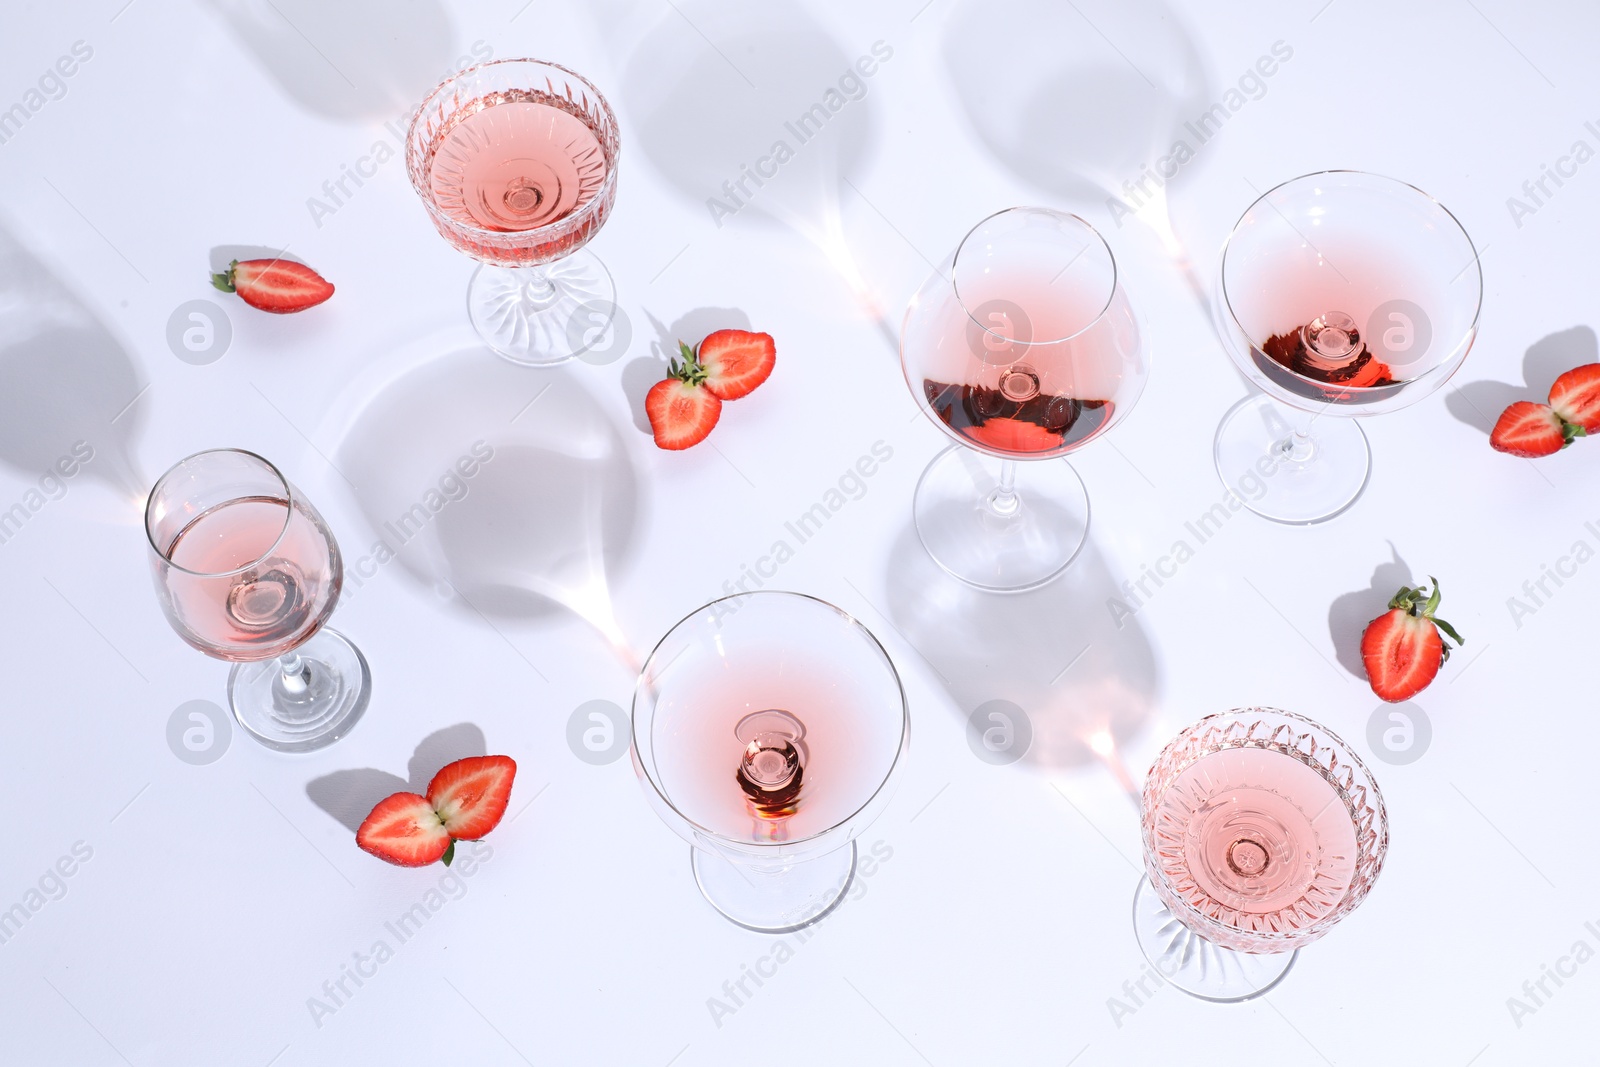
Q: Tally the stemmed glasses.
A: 6